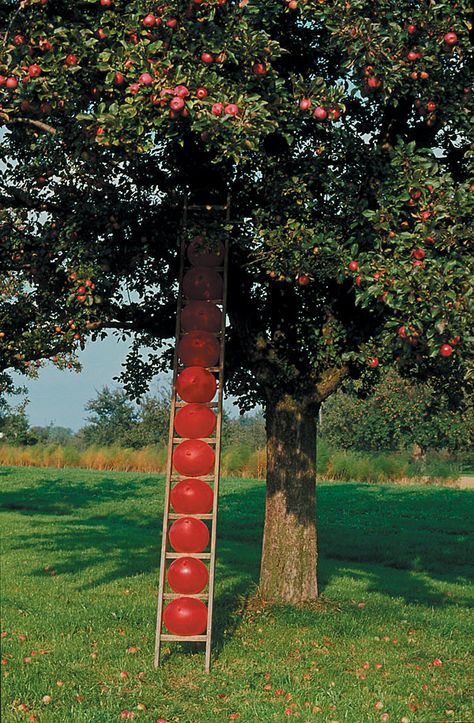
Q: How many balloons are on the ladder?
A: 11